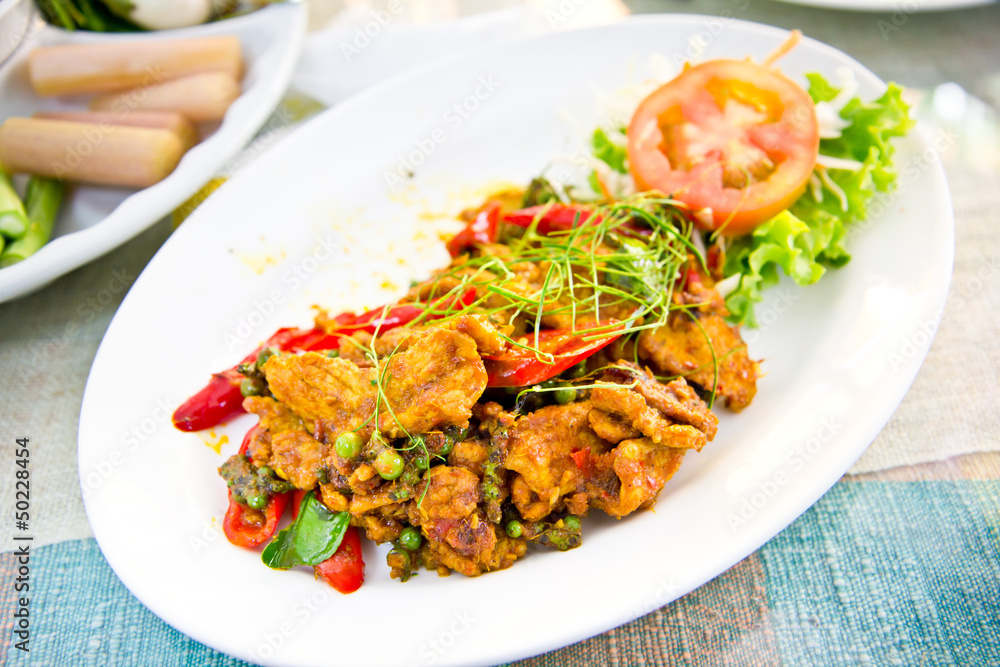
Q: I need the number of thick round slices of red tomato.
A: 1